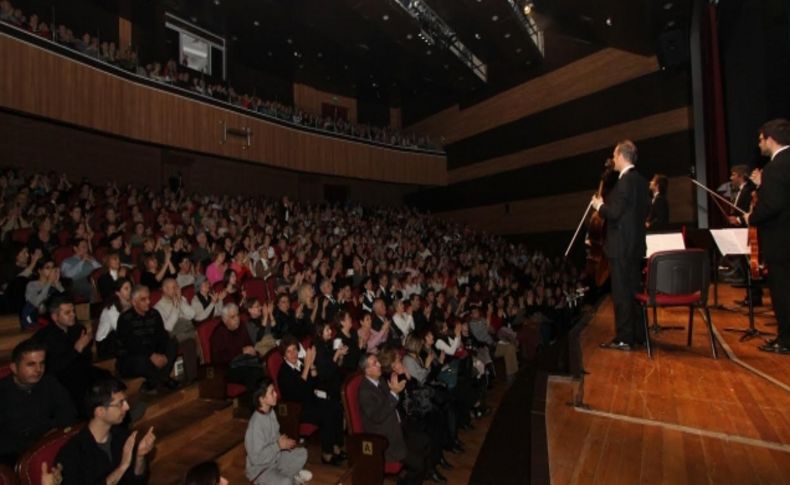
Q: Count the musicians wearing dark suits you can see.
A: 4